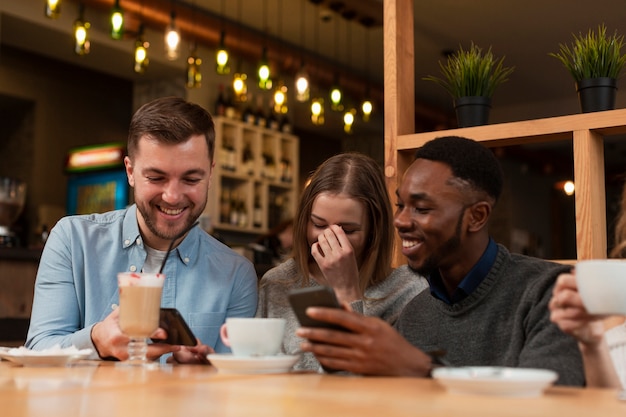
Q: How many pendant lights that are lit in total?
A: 14